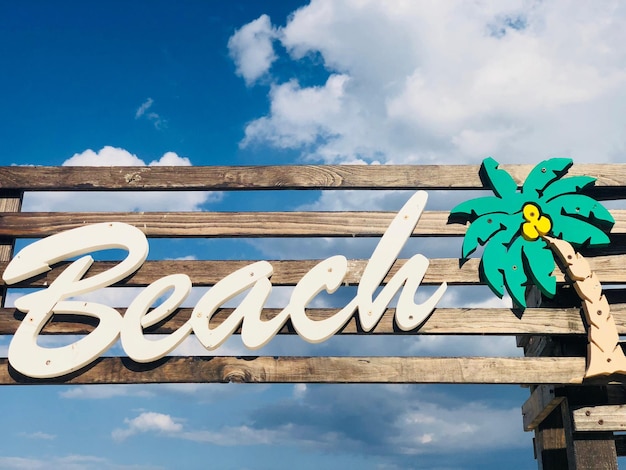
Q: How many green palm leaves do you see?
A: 10